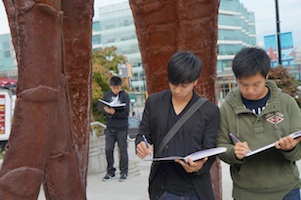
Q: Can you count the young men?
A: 3